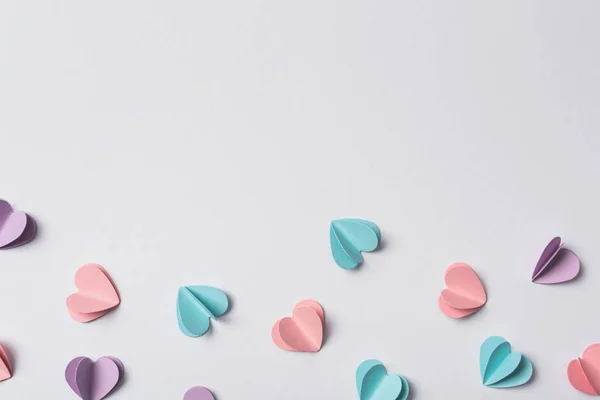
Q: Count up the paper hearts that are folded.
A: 13